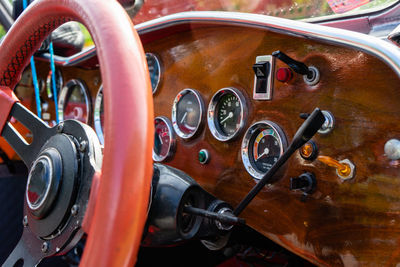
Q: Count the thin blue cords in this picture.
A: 2